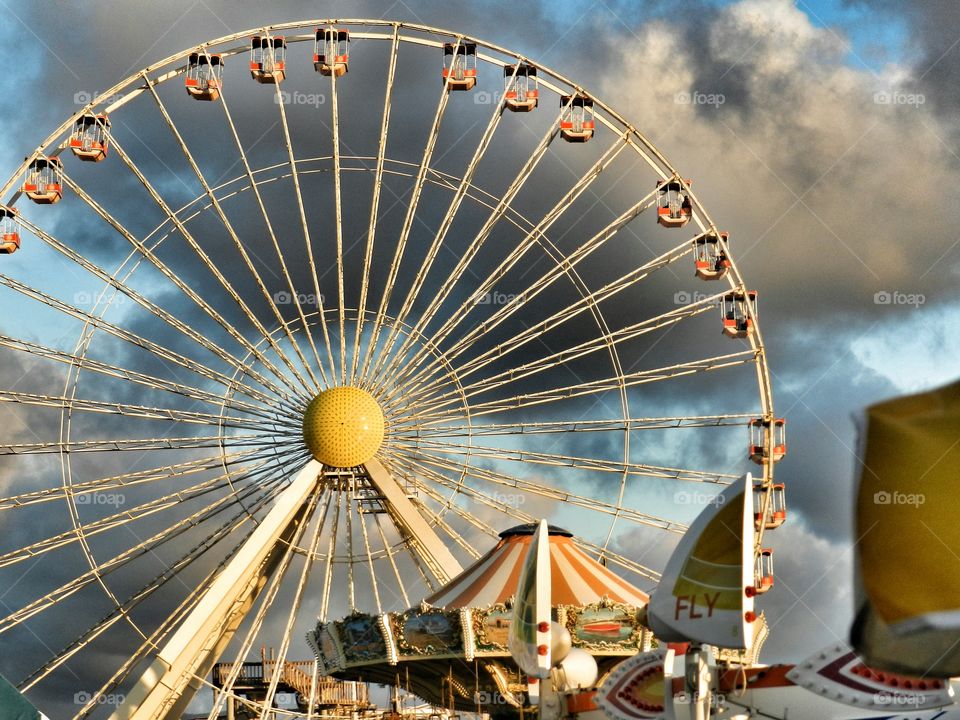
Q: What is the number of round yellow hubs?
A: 1